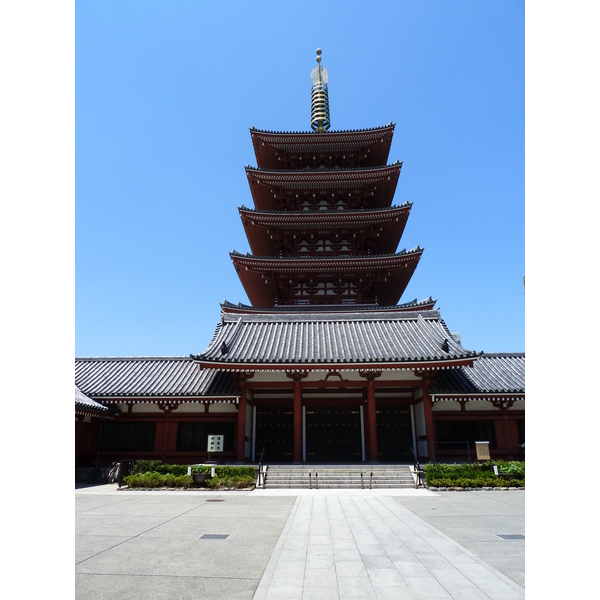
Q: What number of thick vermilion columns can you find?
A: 4